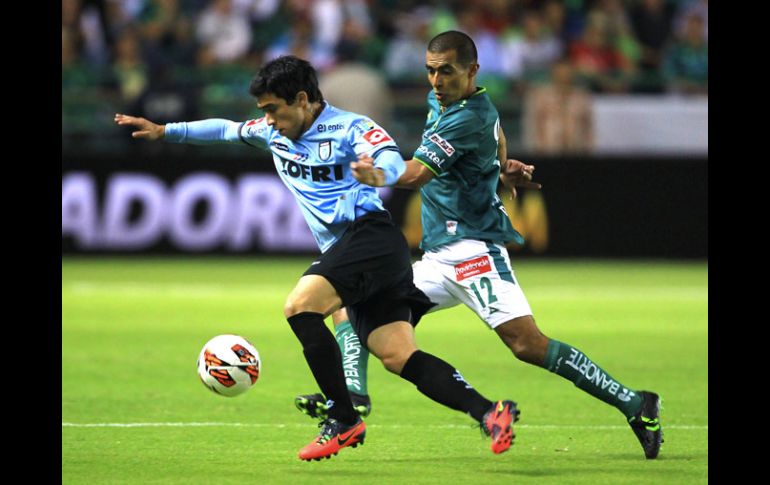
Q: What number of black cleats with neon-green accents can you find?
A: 2